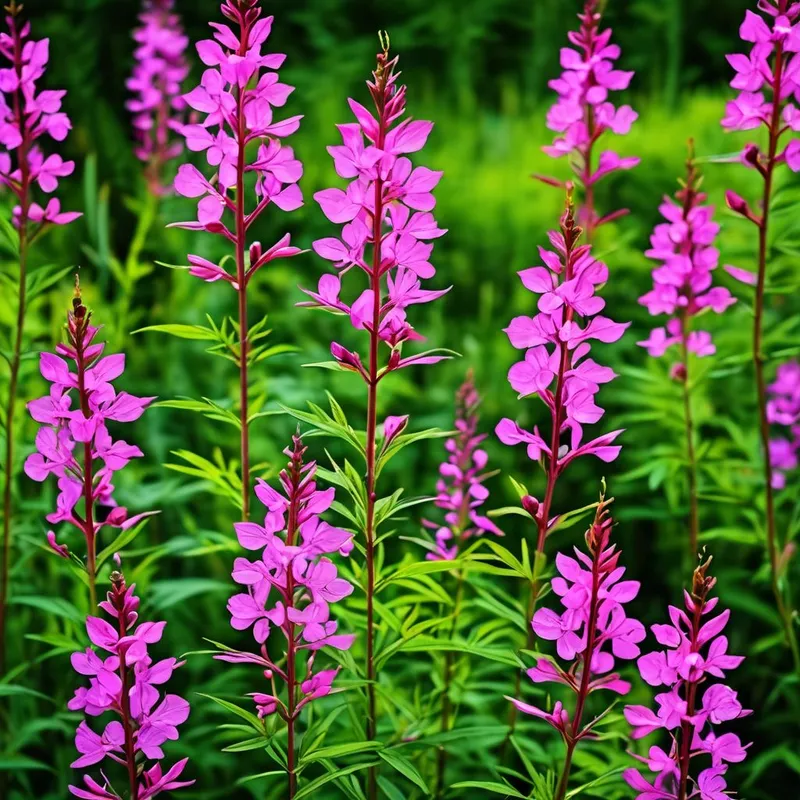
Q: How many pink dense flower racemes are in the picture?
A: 15